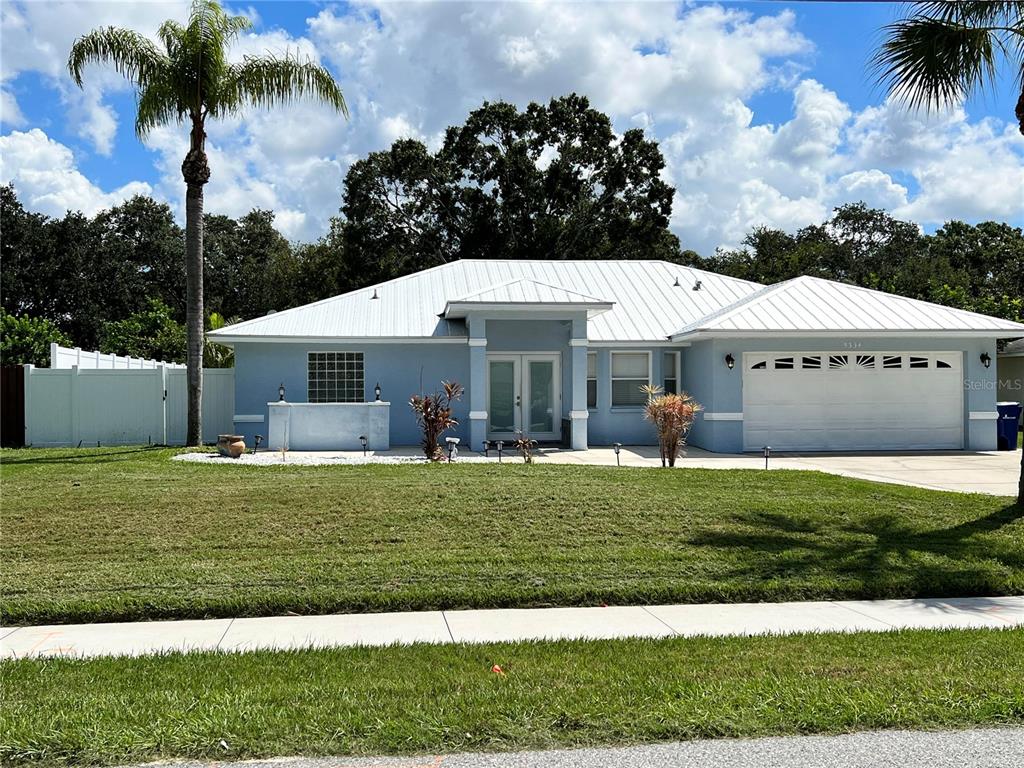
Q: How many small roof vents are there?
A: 3